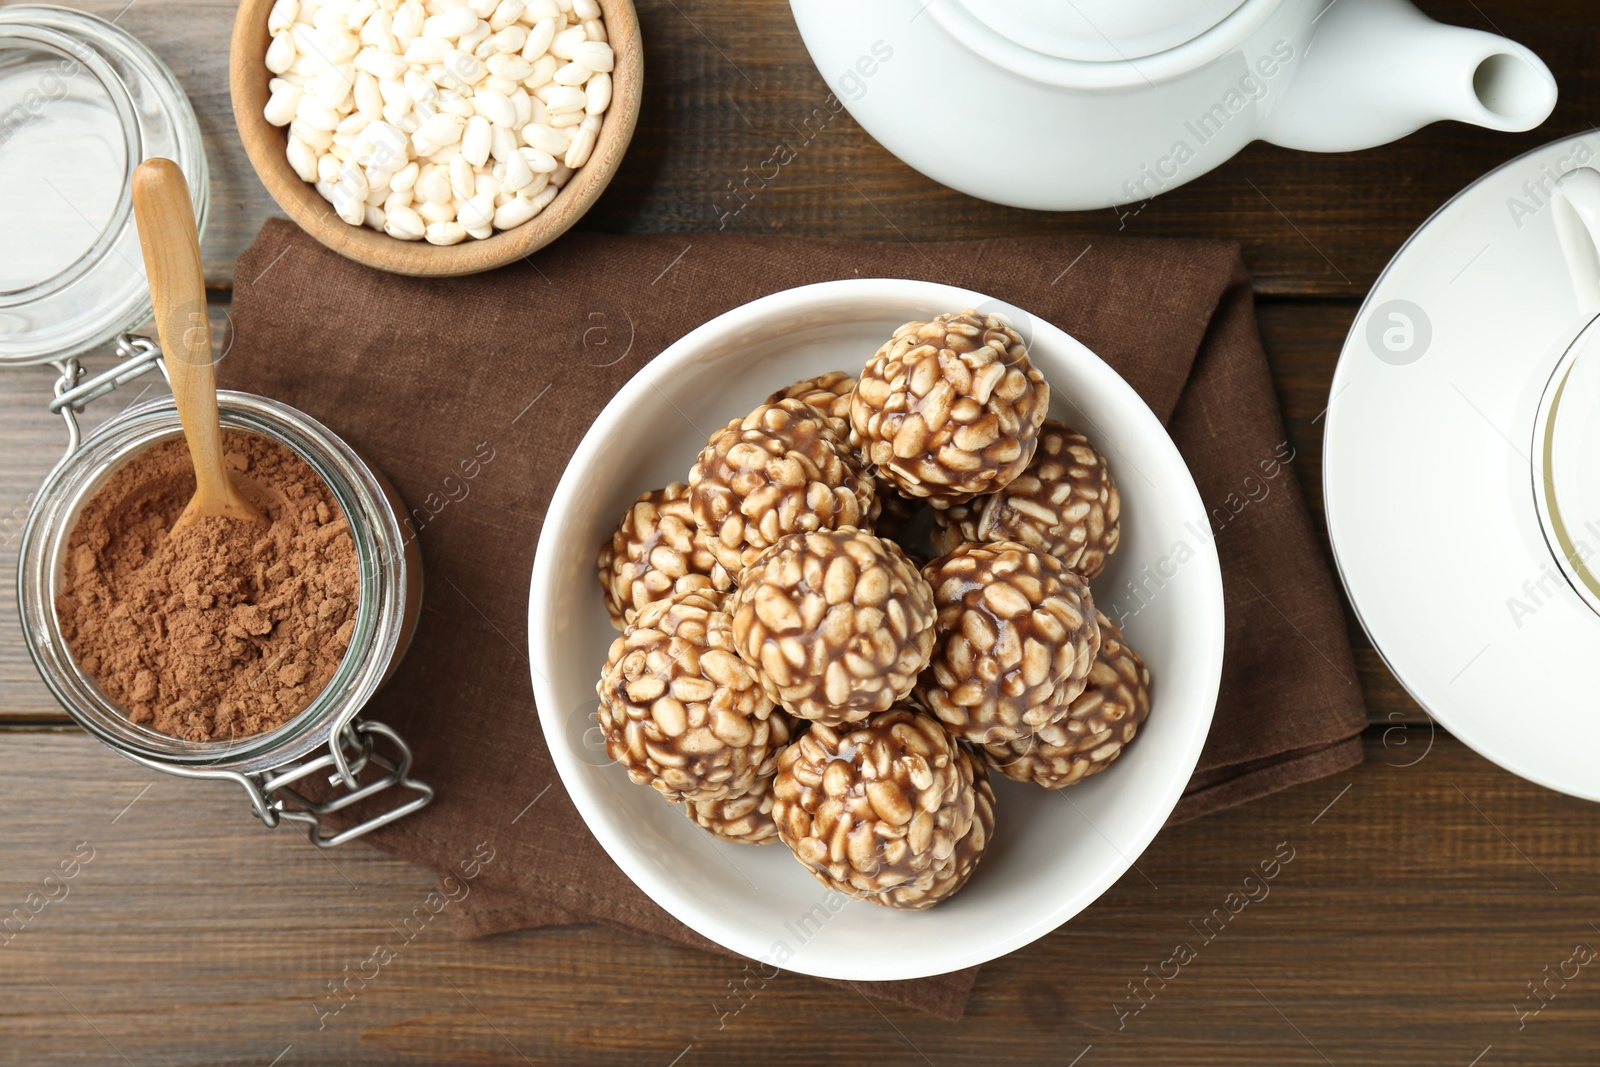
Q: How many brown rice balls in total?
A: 11